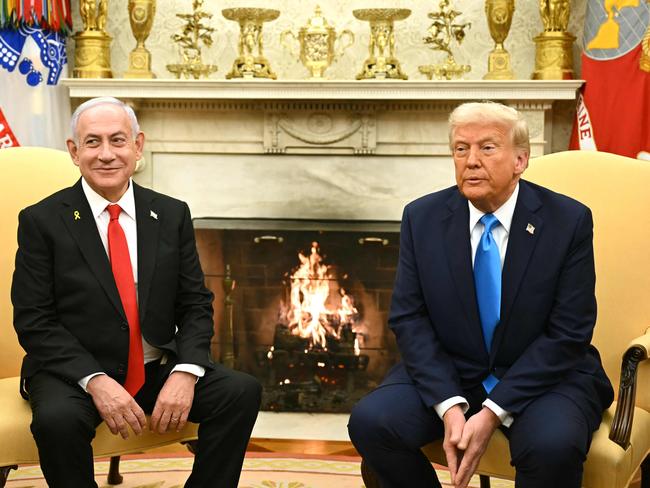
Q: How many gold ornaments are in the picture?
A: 9